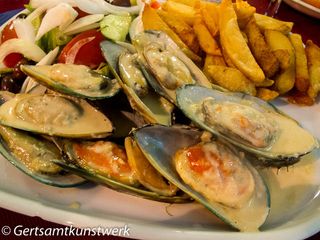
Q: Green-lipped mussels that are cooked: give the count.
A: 8